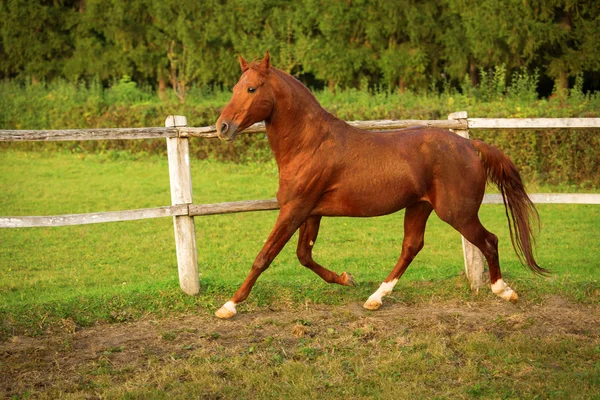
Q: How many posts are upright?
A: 2